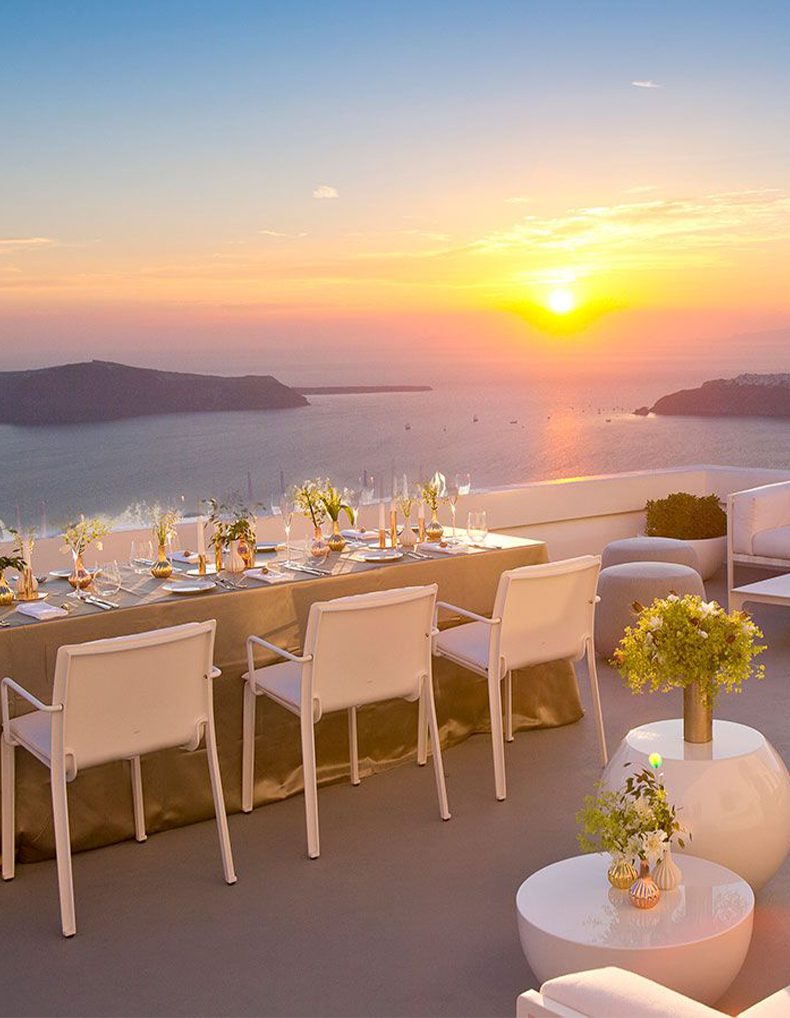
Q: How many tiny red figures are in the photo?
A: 0